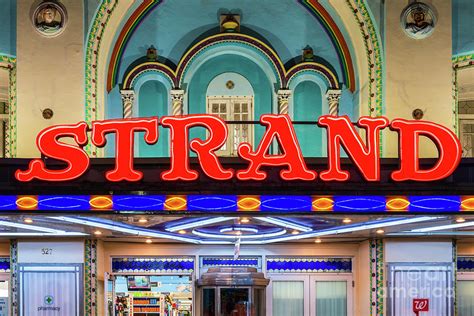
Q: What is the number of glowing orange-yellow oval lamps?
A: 7